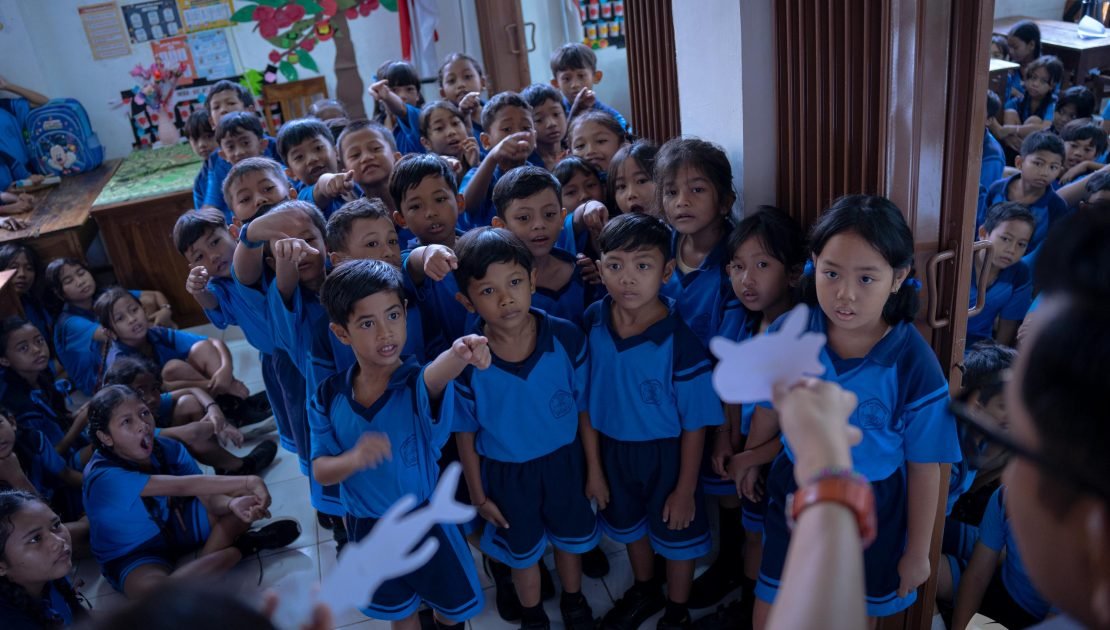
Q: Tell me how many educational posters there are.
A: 5